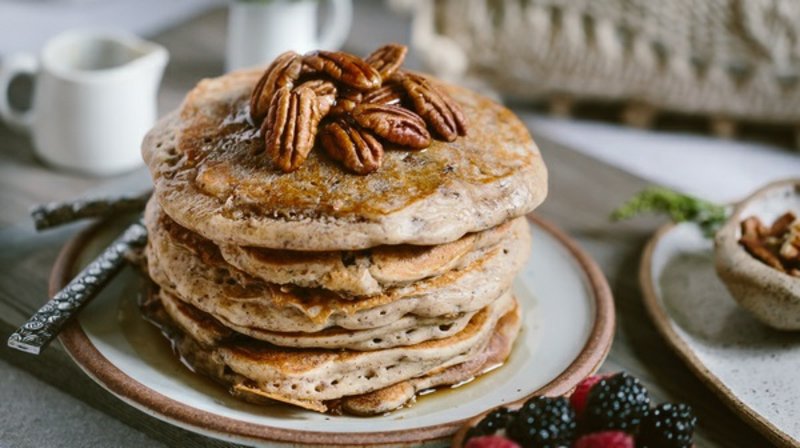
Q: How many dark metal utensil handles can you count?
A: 2